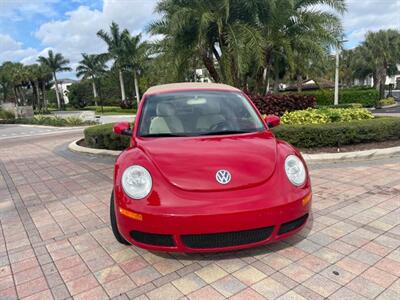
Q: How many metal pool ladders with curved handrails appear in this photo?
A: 0